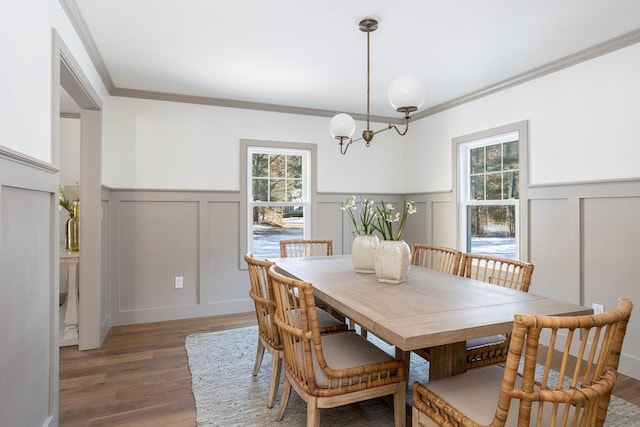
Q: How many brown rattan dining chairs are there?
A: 6